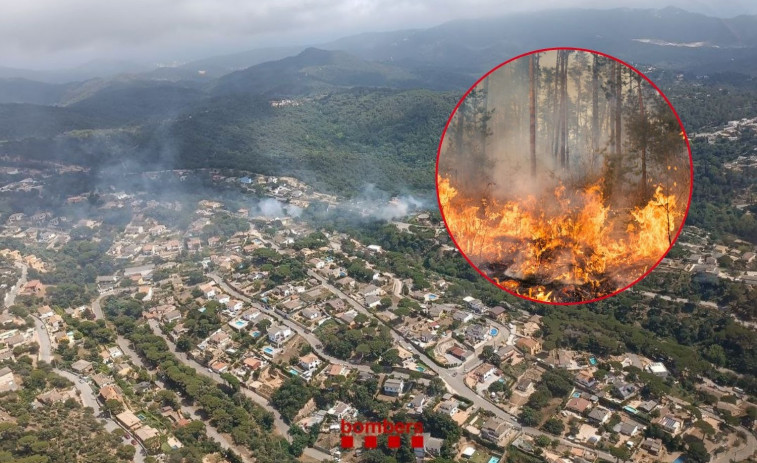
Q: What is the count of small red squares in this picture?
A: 4